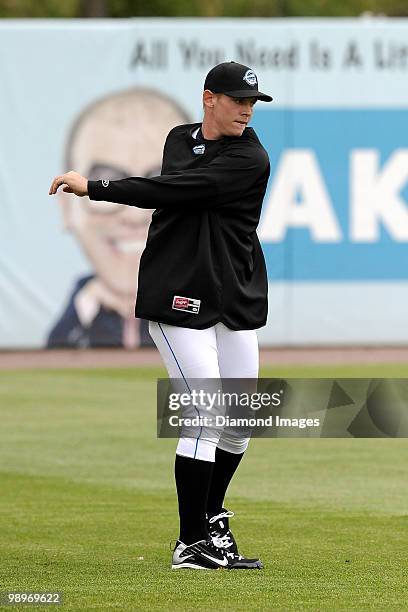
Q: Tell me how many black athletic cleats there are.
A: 2